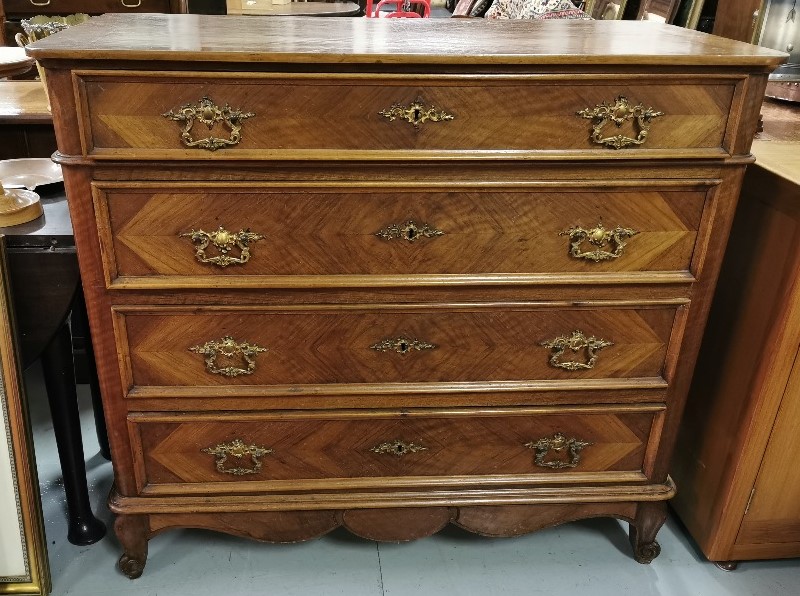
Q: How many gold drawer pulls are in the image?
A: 8